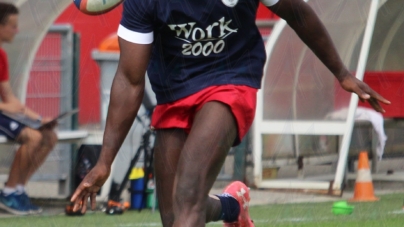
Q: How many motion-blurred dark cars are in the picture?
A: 0